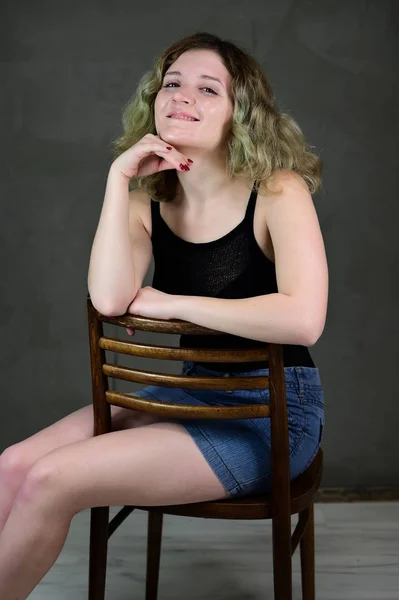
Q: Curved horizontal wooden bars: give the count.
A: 4